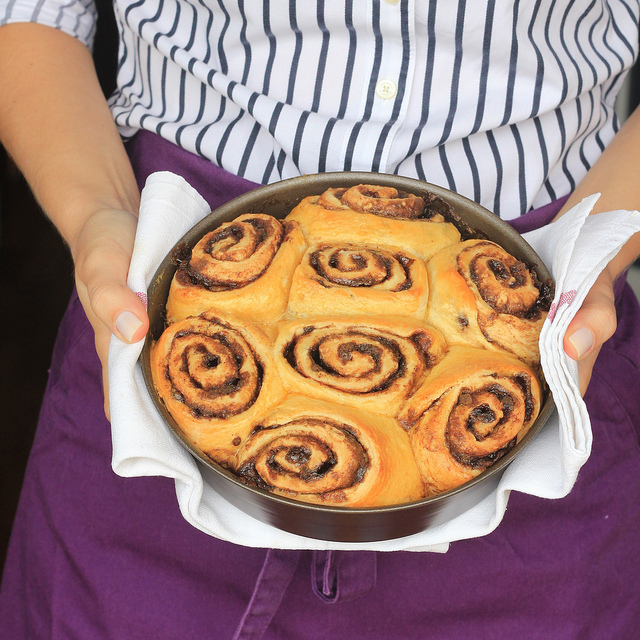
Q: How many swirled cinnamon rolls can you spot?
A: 8